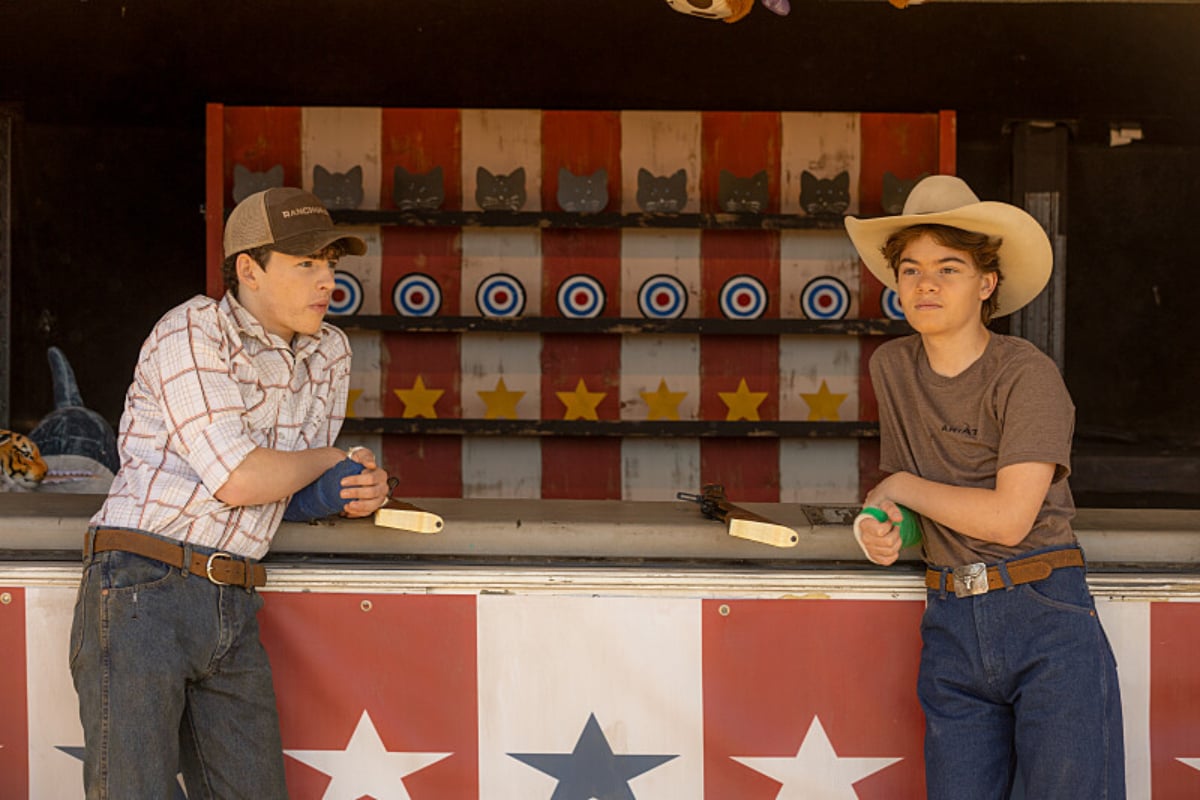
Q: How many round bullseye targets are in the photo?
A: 8